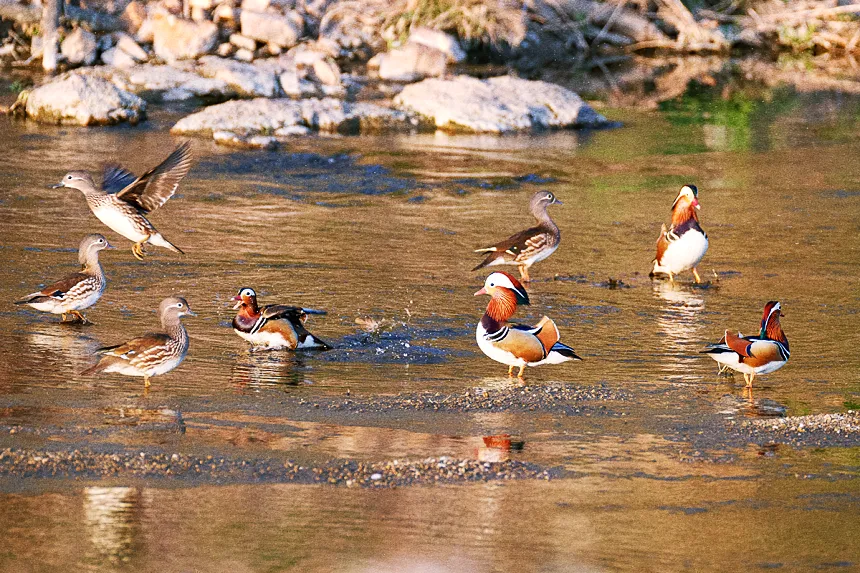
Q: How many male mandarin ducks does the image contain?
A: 4